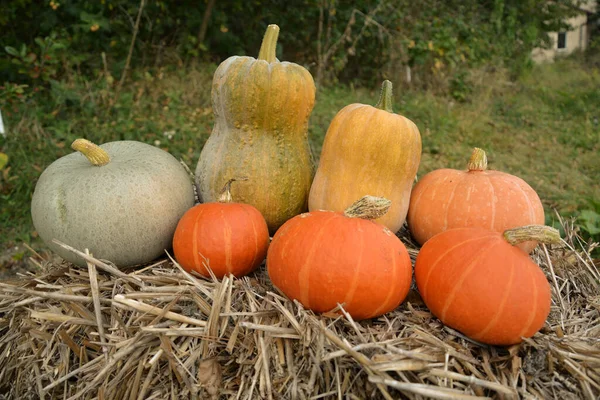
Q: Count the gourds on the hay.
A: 7